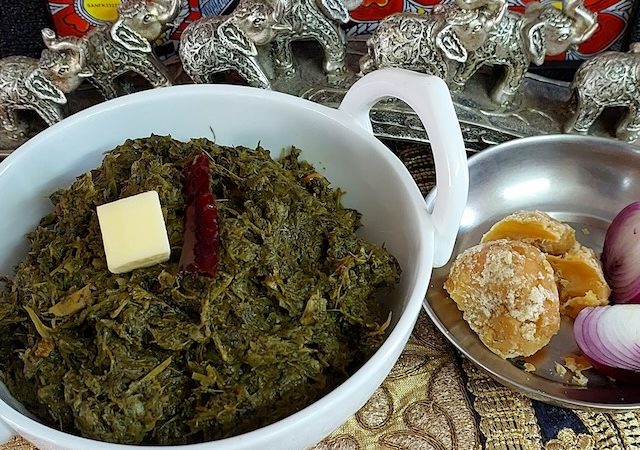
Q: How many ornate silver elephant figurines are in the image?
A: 7